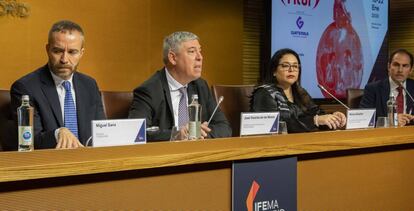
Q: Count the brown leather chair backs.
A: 4